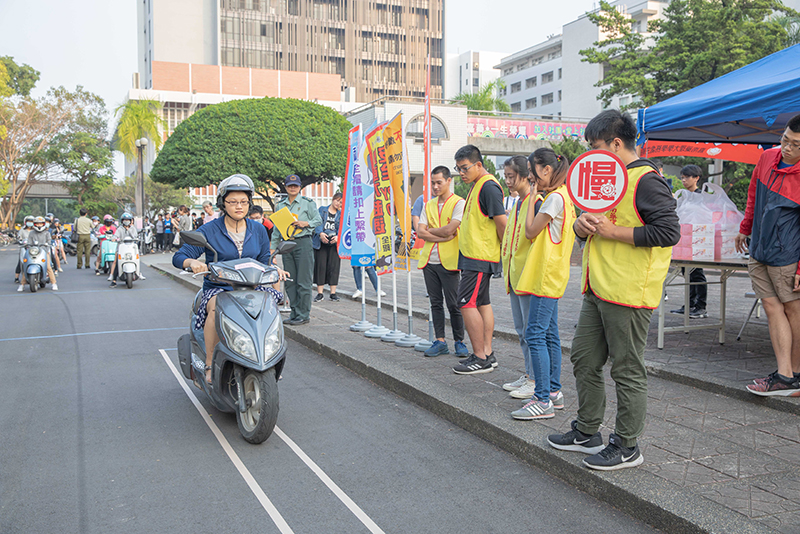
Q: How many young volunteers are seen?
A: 5